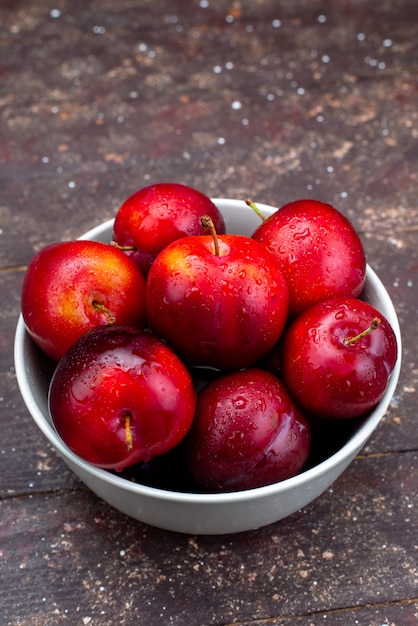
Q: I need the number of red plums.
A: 7